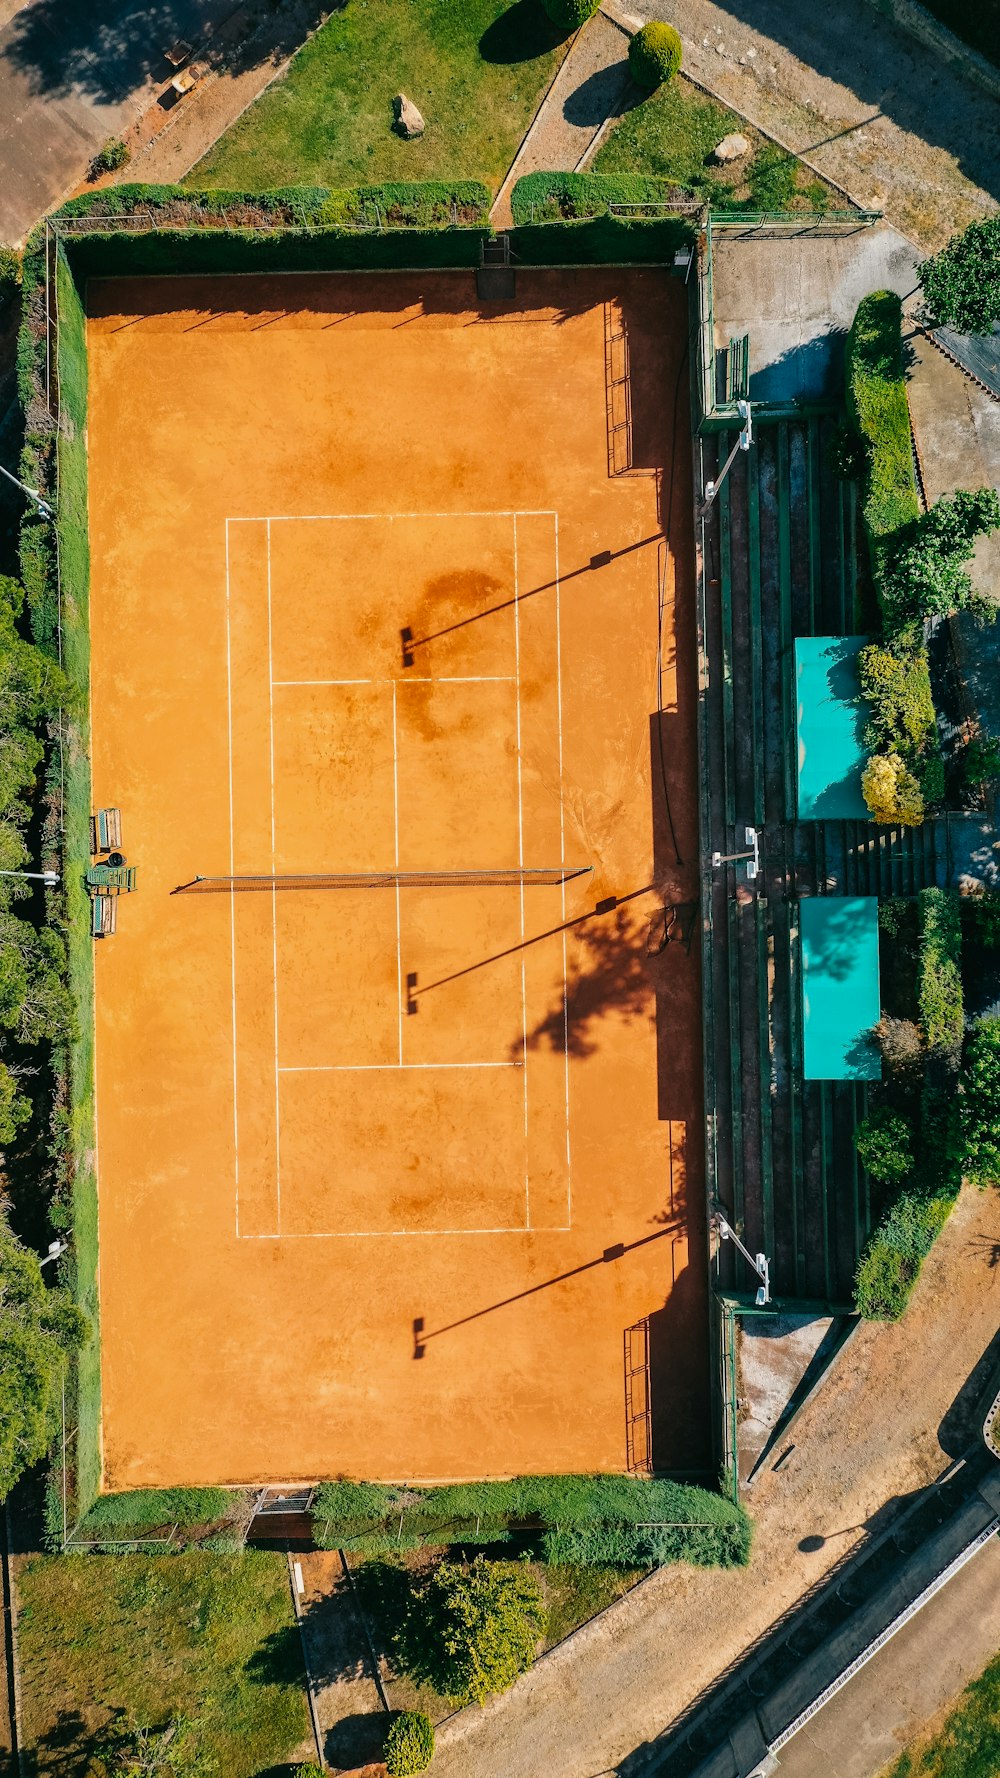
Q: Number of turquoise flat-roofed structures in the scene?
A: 2